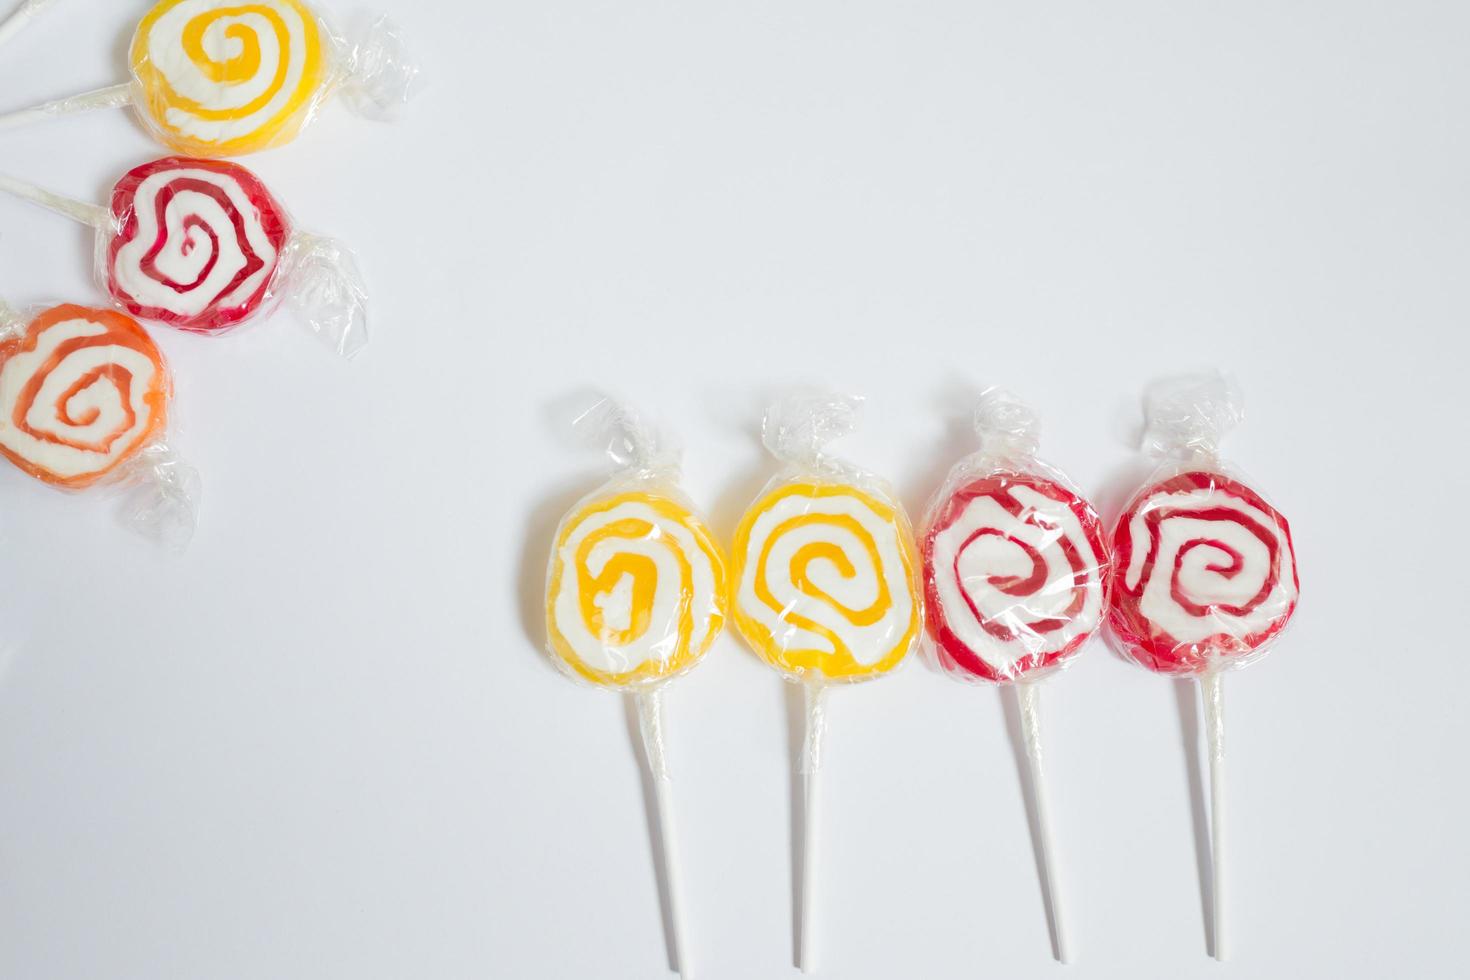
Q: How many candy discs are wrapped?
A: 7